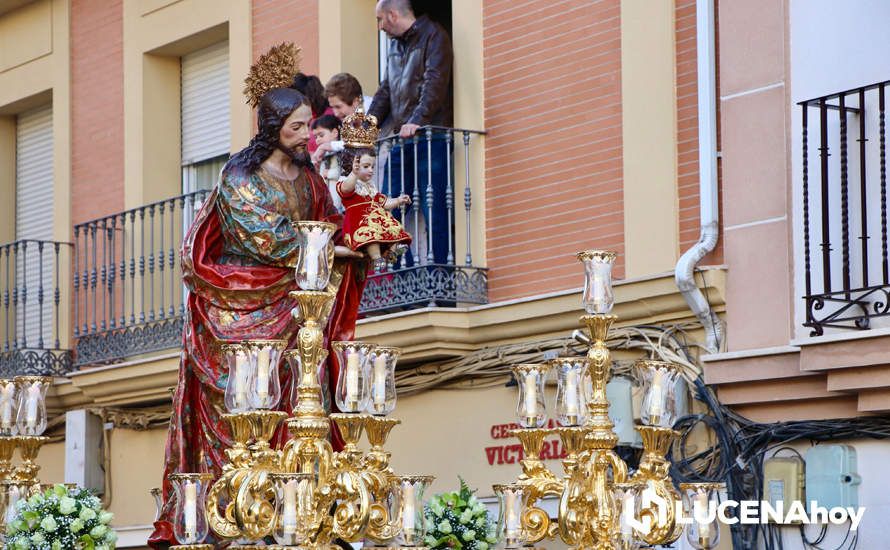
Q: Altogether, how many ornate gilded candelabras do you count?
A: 3